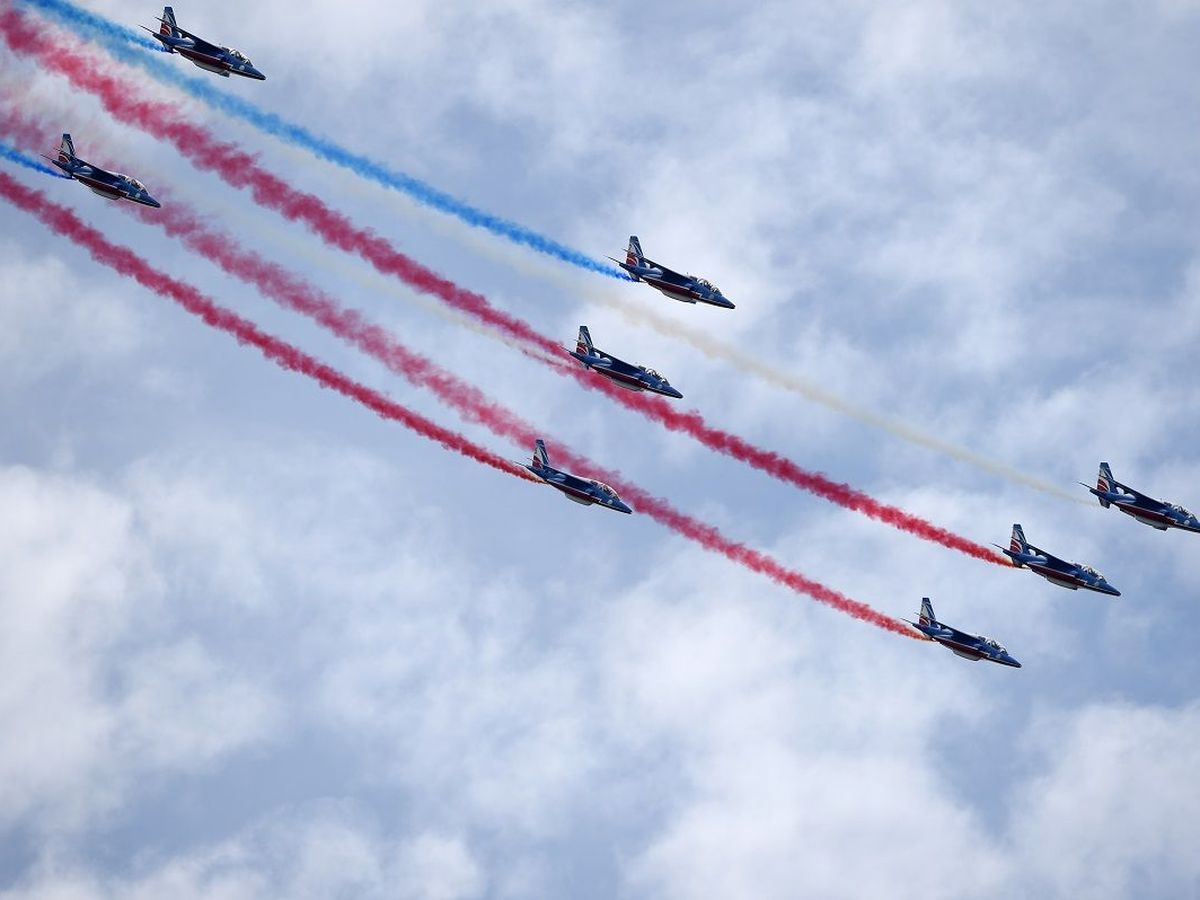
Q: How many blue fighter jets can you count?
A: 8